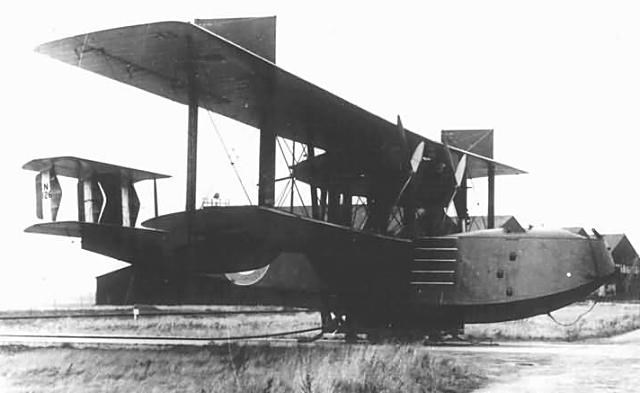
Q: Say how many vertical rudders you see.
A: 3